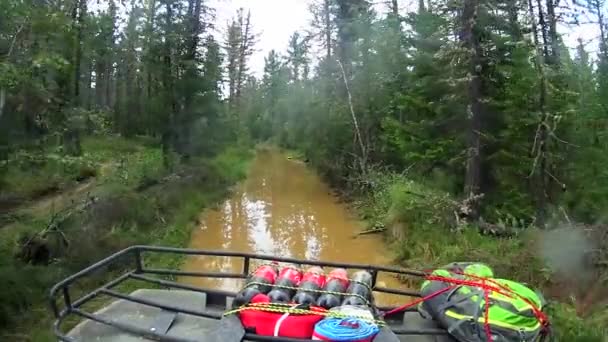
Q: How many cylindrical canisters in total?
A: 5